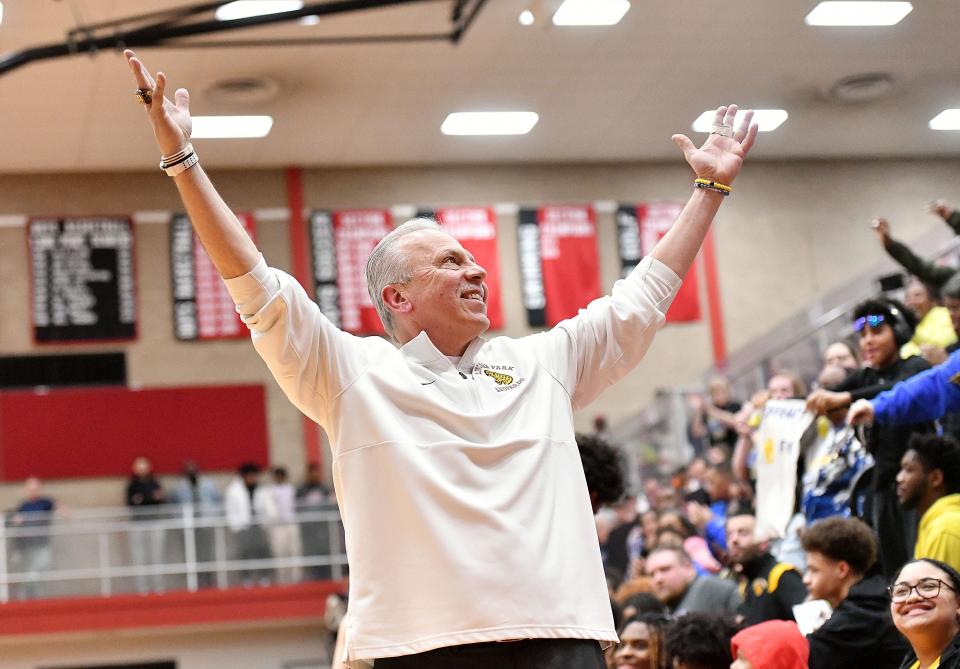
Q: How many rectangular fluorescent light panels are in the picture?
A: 7